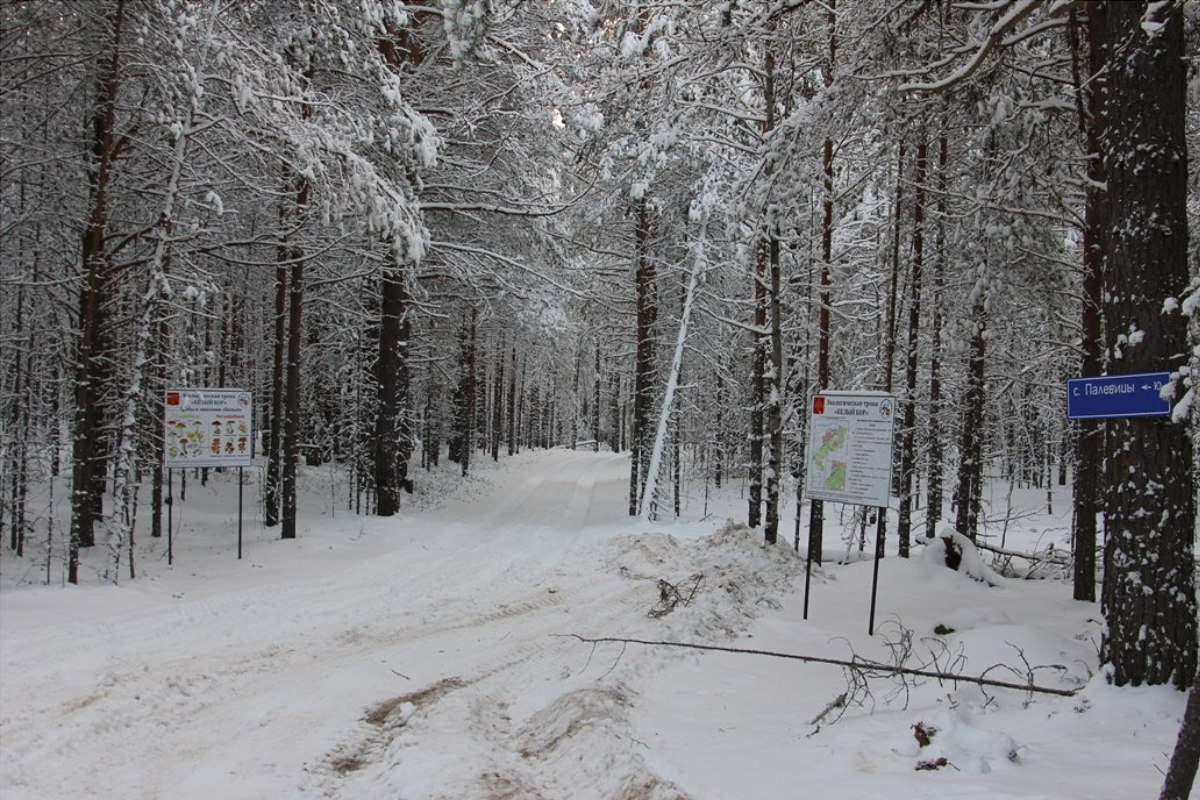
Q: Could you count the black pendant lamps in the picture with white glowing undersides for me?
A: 0